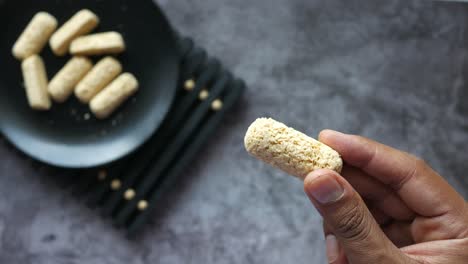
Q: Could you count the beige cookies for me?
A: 8